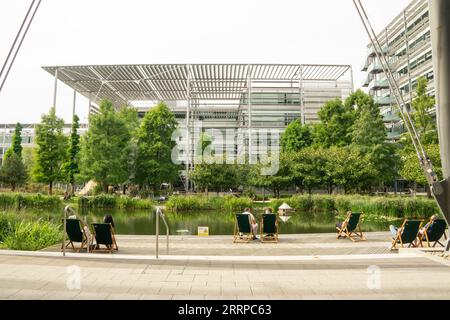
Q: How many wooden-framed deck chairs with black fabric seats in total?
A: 7